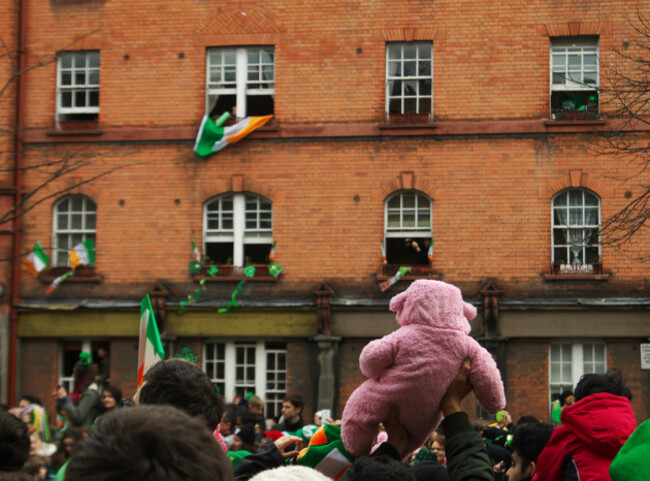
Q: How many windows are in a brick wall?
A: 11